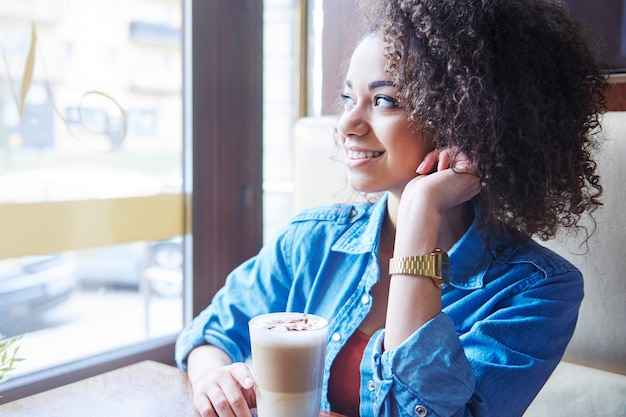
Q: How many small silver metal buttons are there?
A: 4